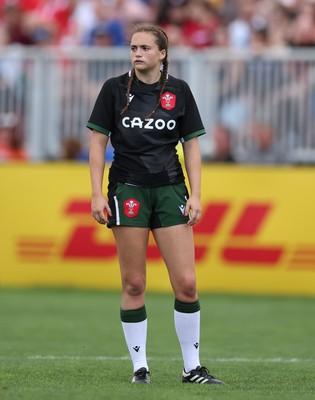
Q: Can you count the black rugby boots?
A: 2